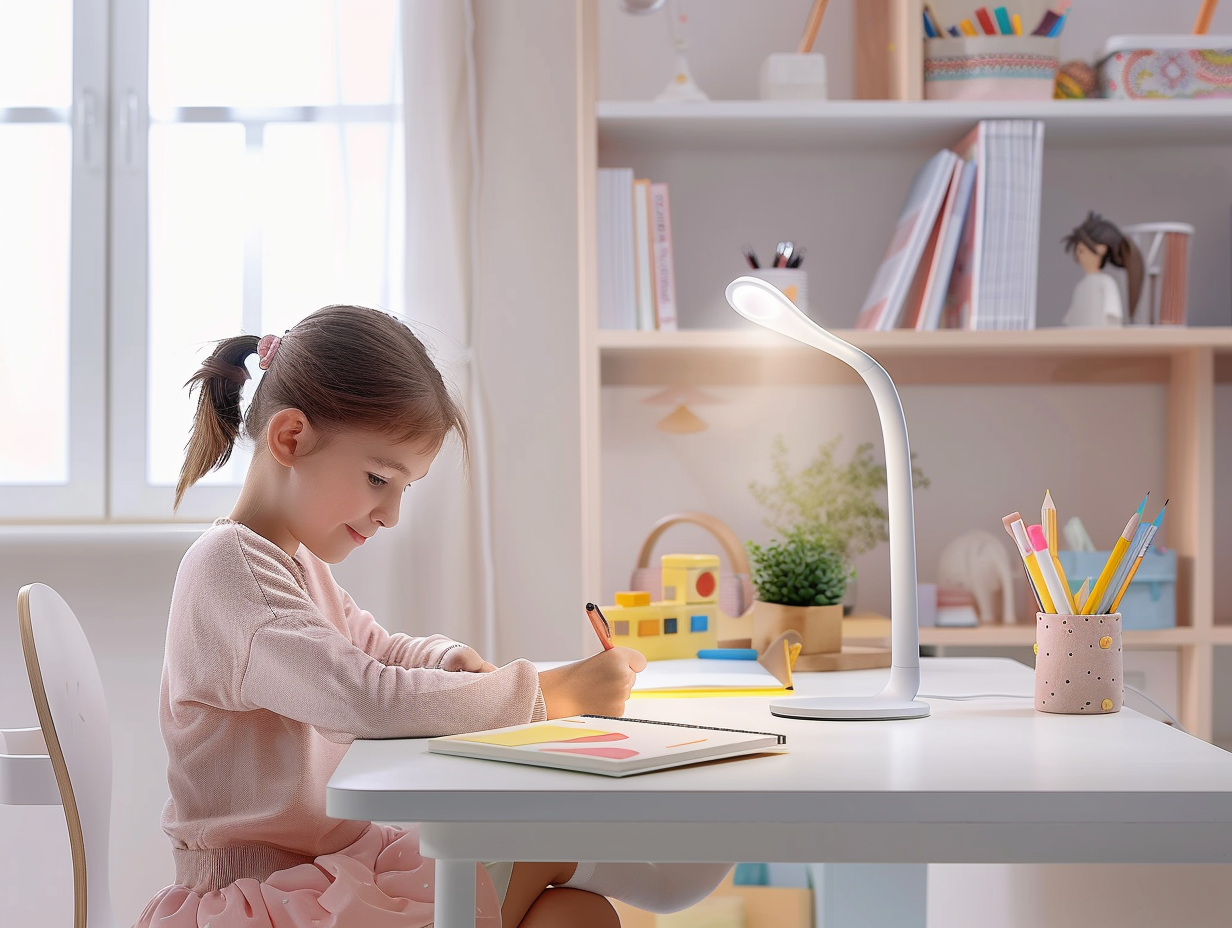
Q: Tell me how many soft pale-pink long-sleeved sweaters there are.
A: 1